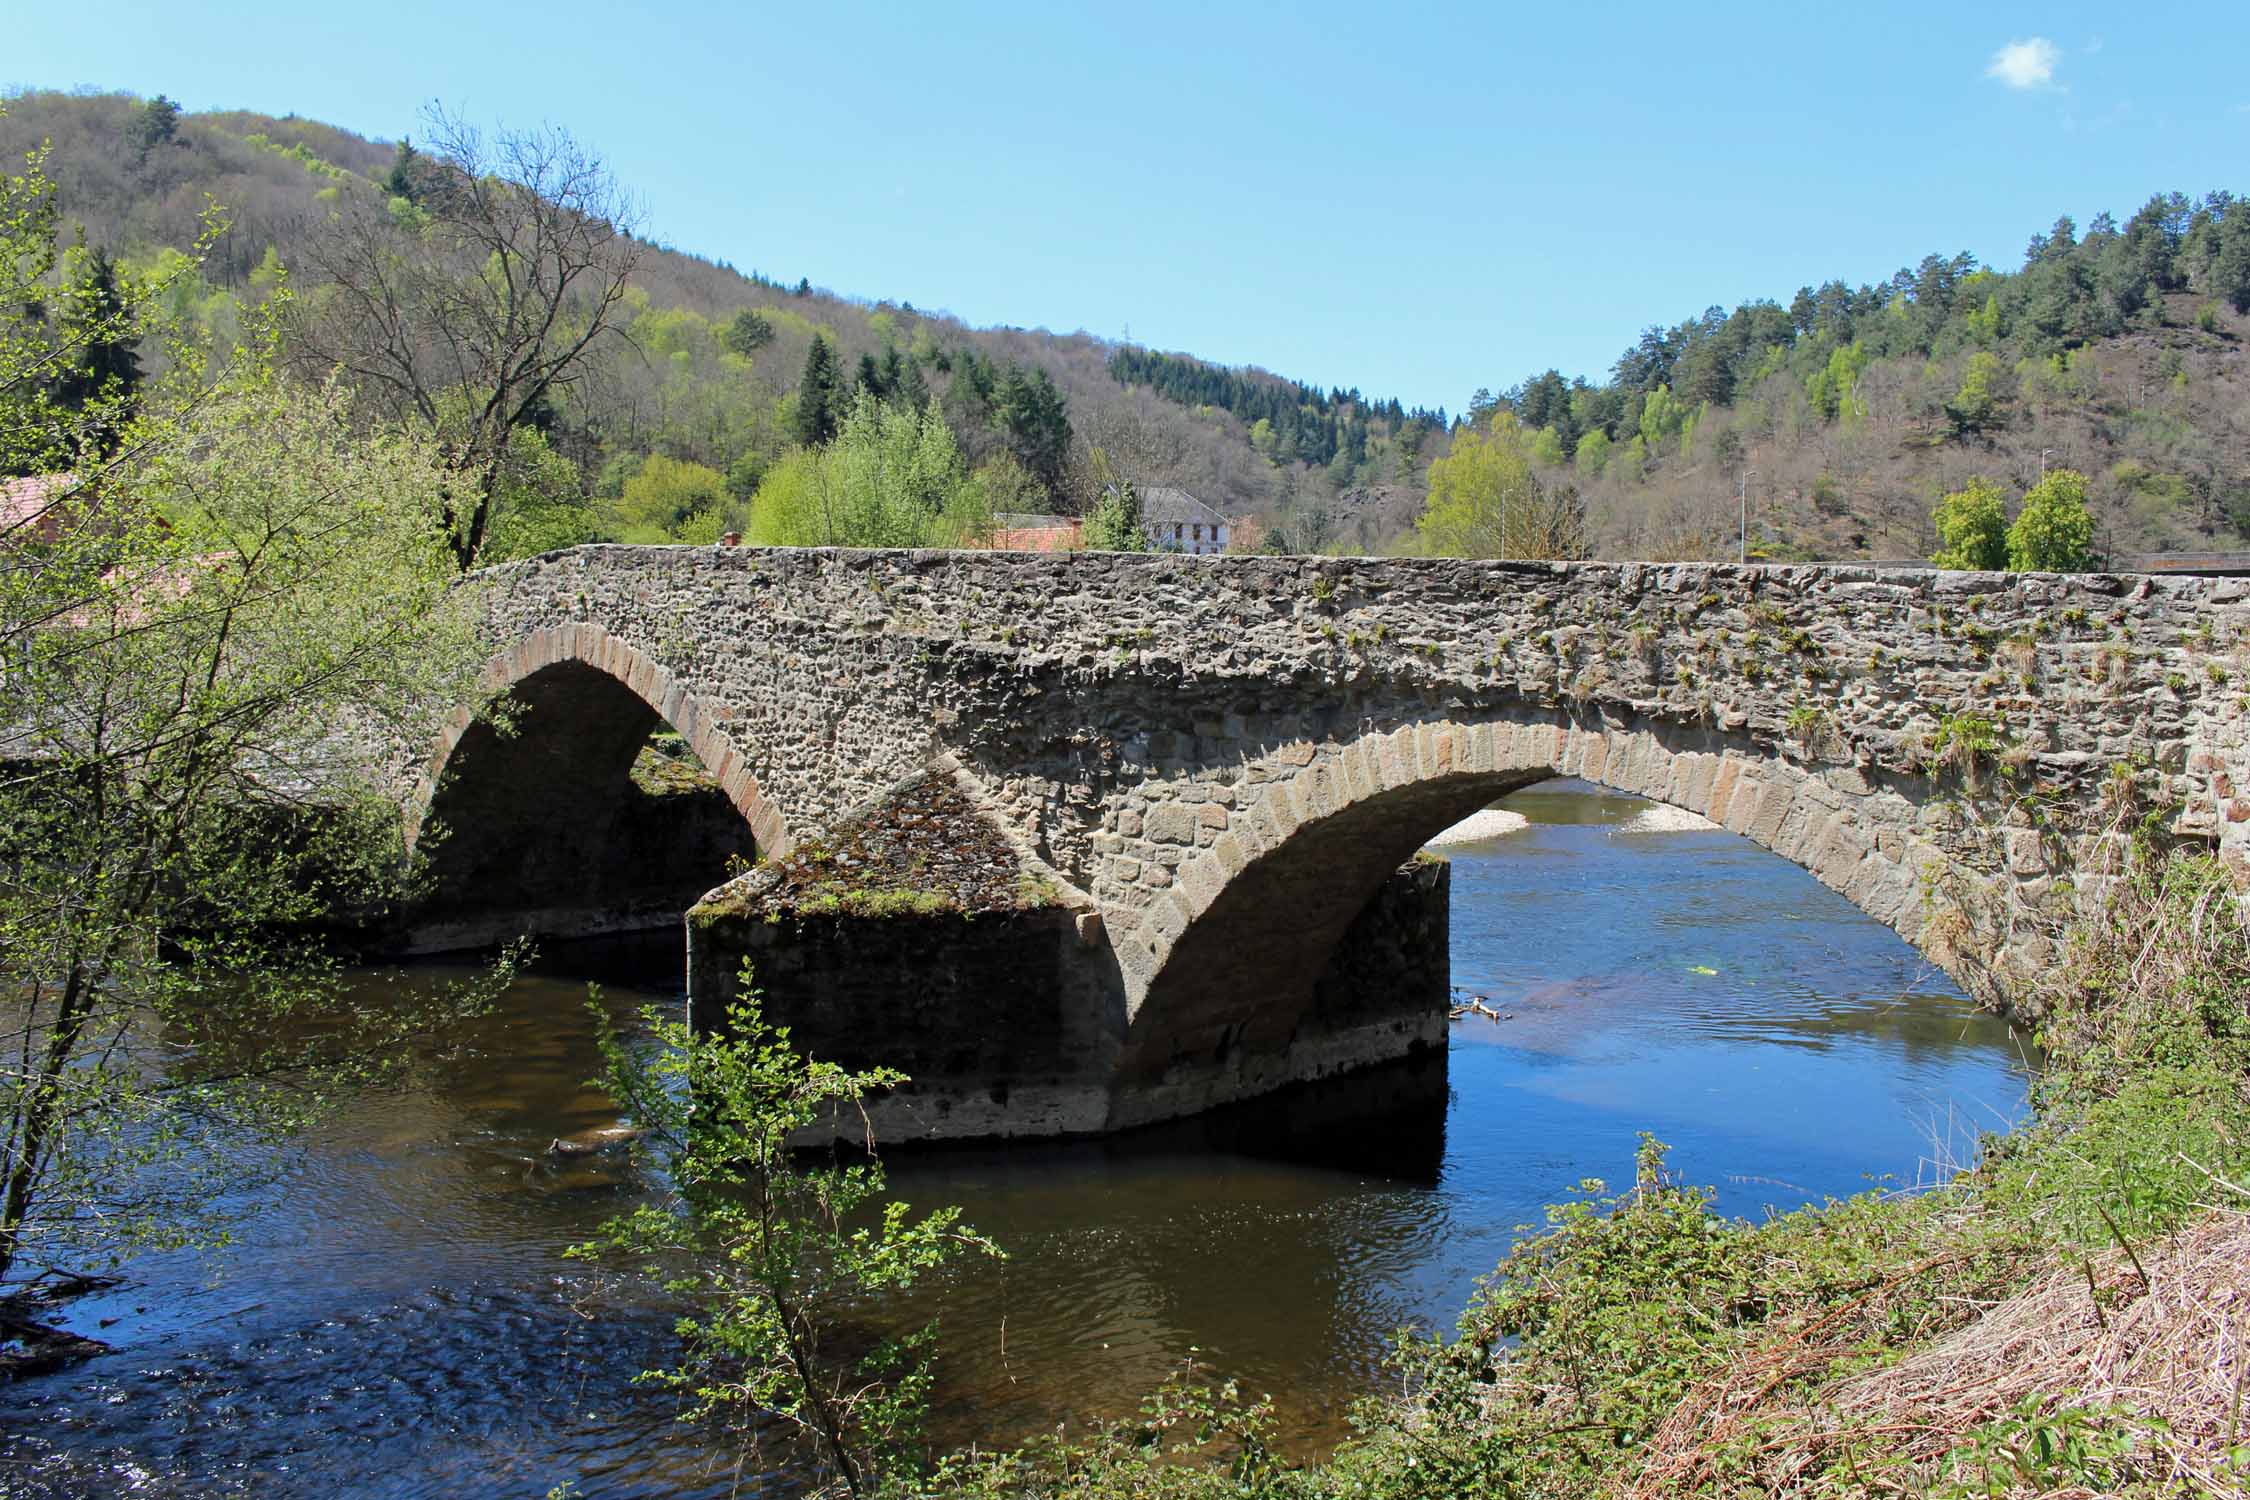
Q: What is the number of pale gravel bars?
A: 2